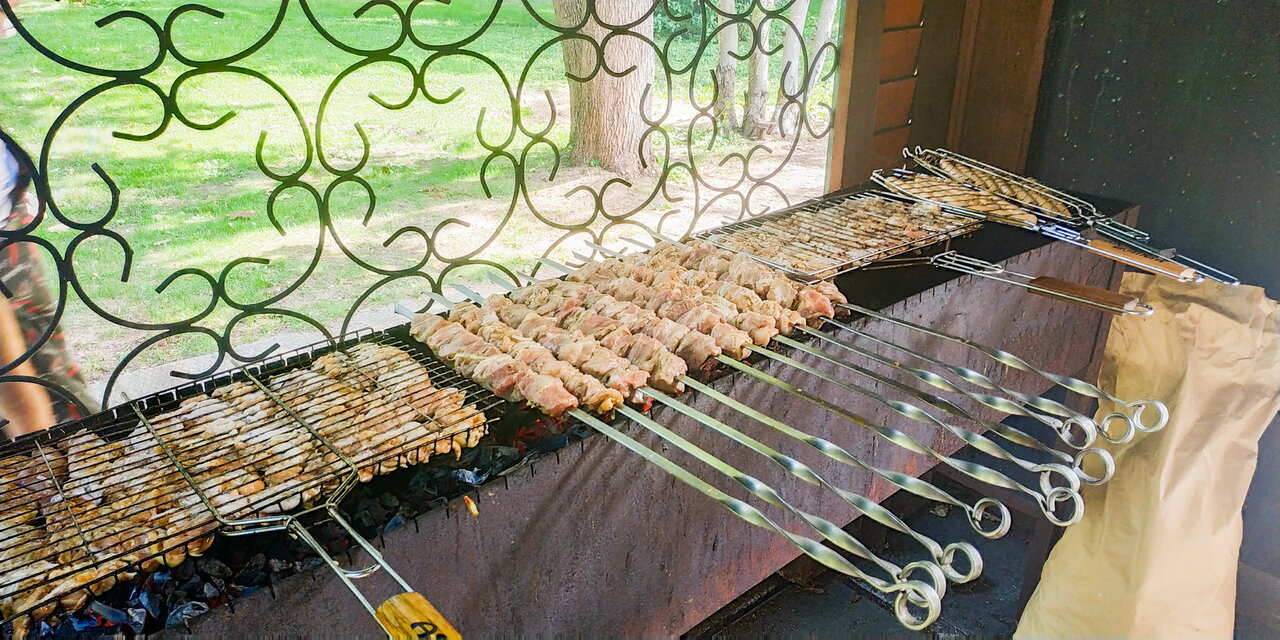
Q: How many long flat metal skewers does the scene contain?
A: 10